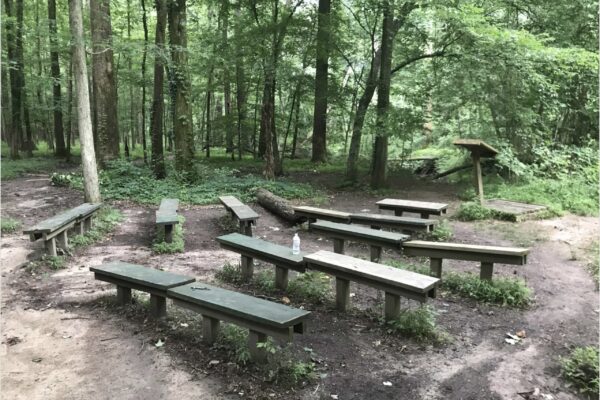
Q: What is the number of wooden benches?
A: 15